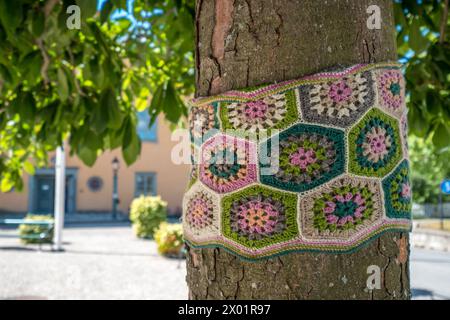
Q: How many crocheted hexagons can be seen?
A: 11